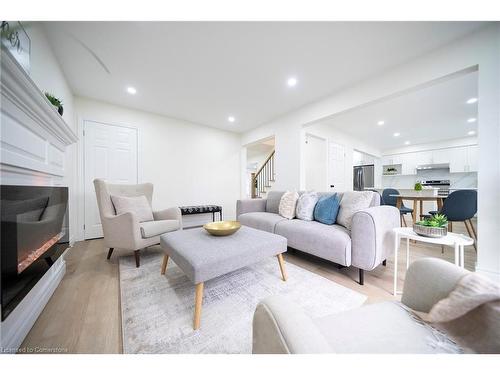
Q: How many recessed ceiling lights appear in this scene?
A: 9